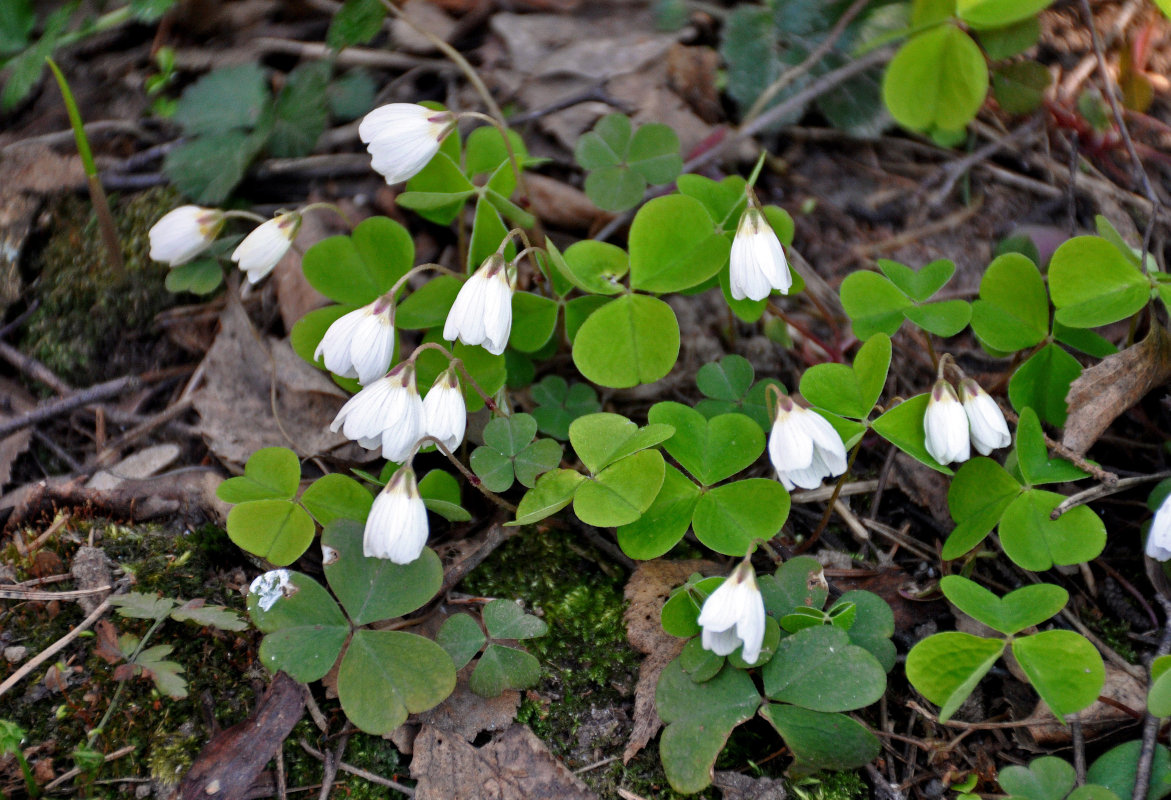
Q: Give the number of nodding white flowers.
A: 14